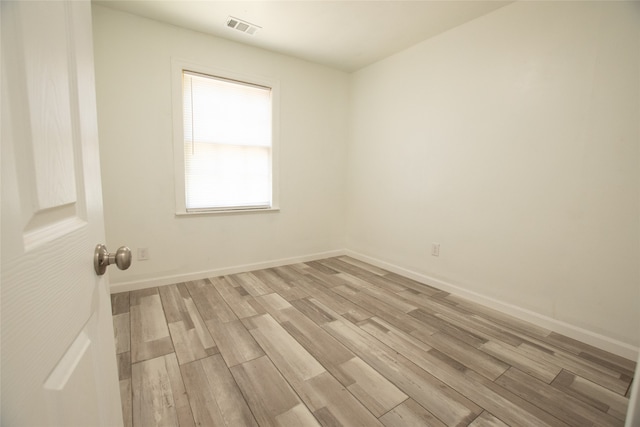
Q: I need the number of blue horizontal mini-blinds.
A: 0